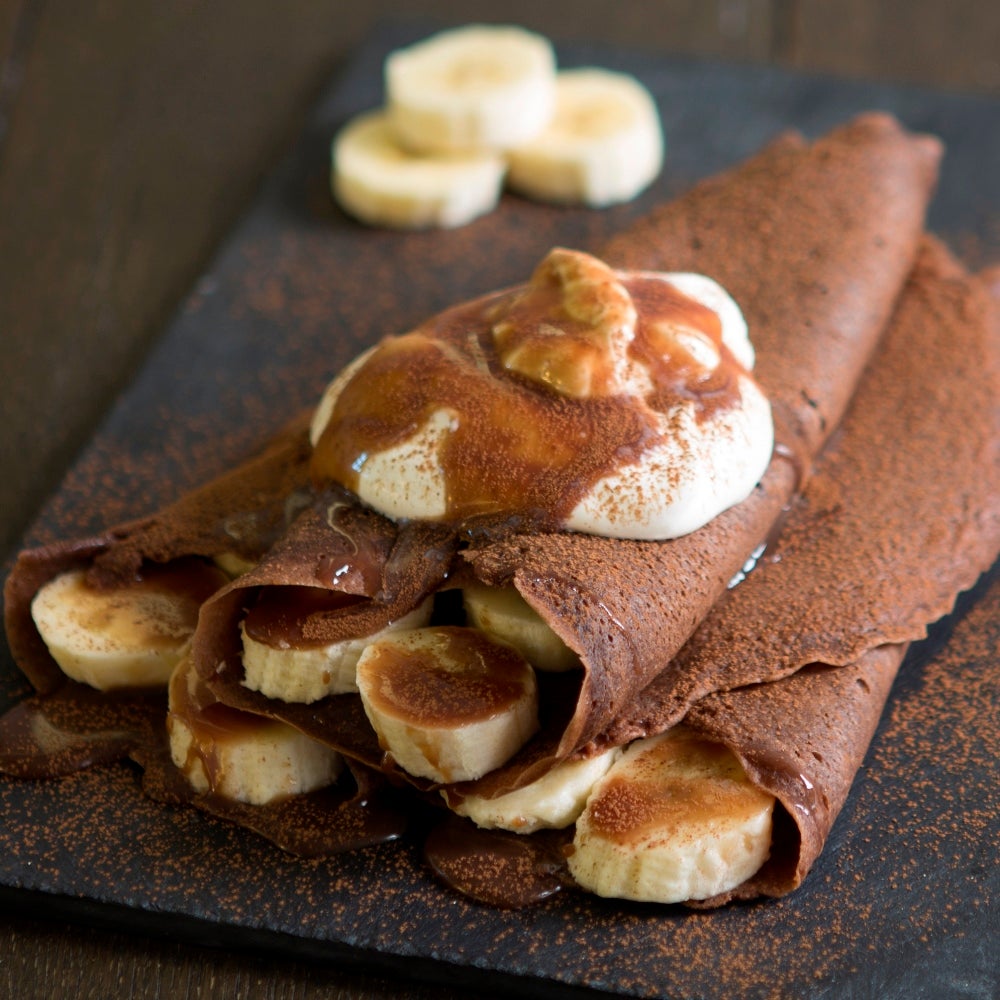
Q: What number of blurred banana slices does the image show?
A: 3